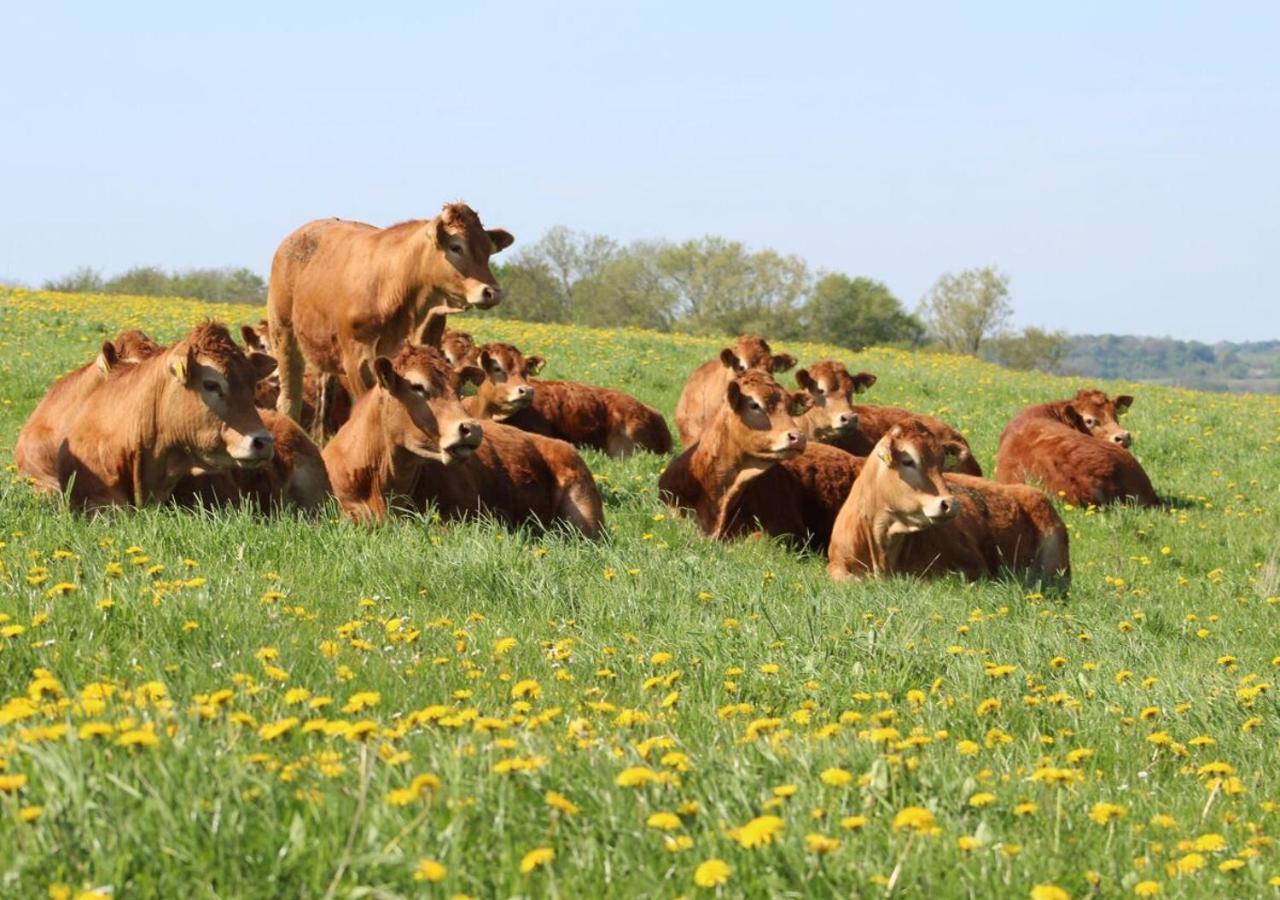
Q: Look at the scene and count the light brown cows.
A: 12